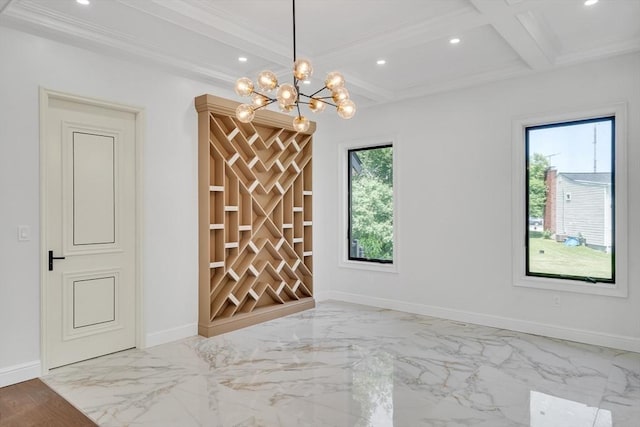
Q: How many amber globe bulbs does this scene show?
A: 12